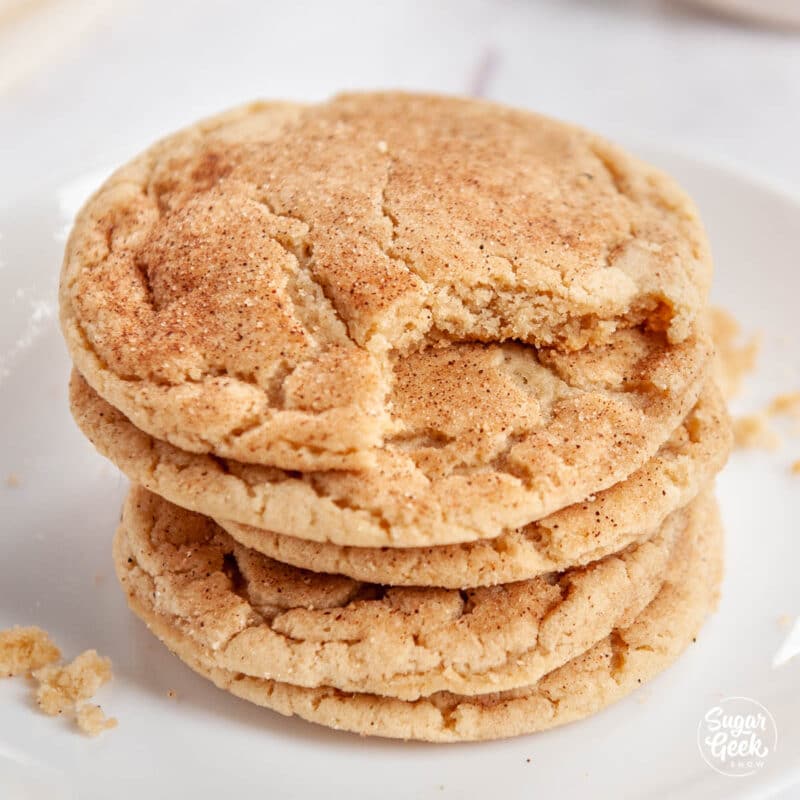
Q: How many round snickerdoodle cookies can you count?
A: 5